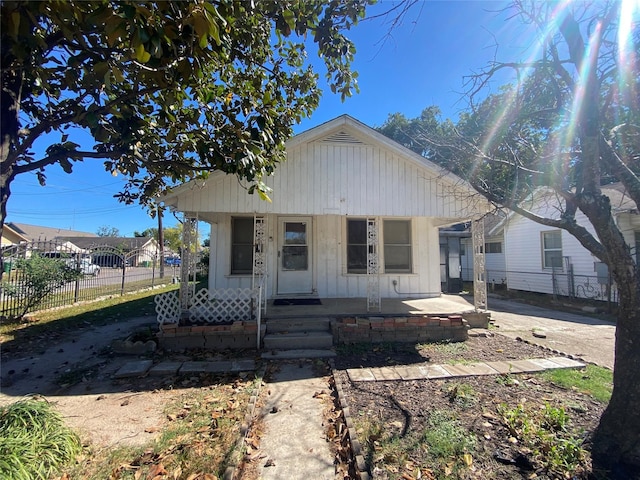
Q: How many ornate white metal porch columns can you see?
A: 4